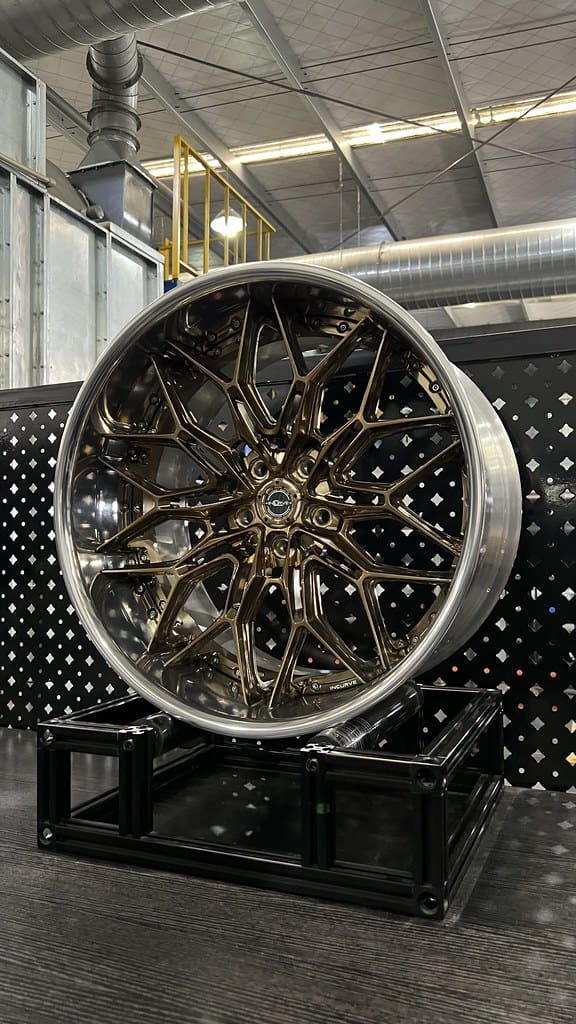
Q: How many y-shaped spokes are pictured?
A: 10